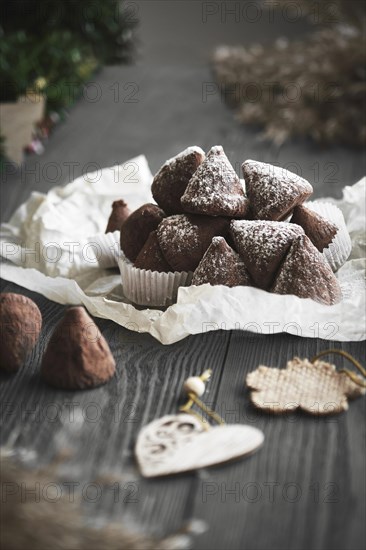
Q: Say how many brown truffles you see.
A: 13